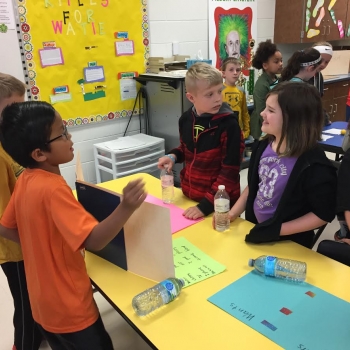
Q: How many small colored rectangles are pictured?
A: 3